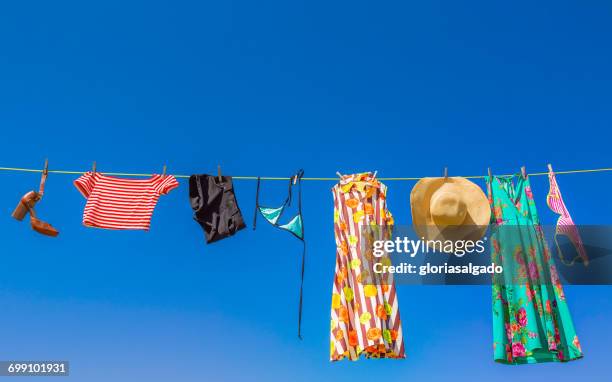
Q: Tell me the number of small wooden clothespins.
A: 11